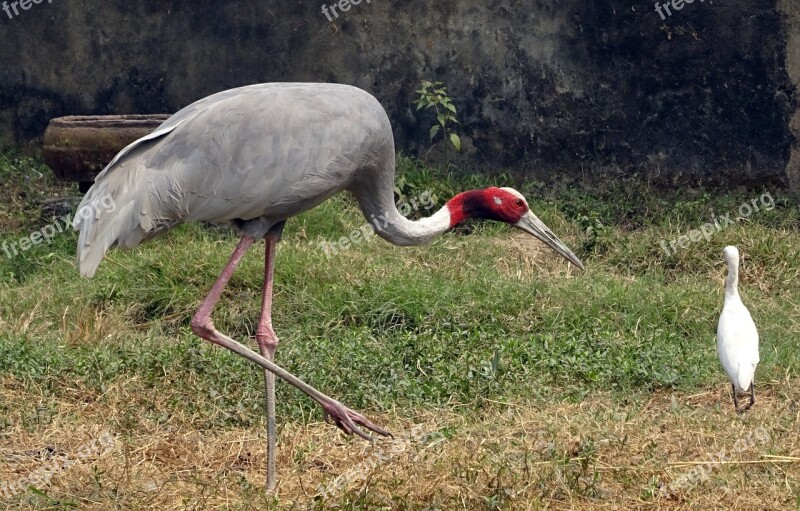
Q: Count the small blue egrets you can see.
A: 0